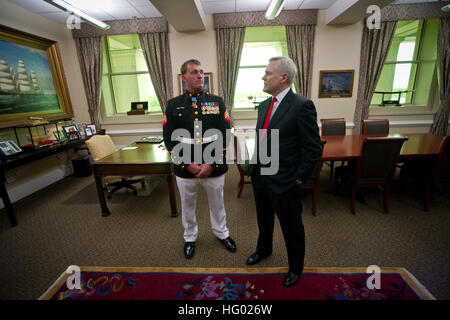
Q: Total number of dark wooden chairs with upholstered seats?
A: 6